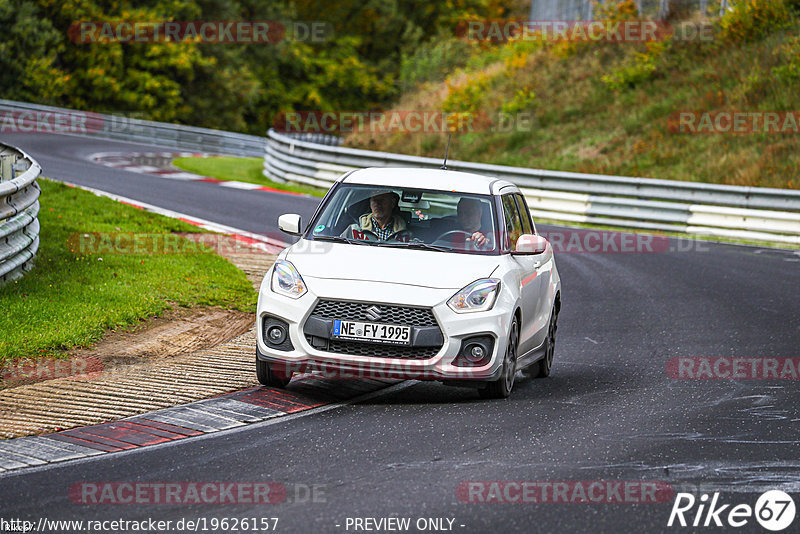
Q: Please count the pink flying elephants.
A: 0